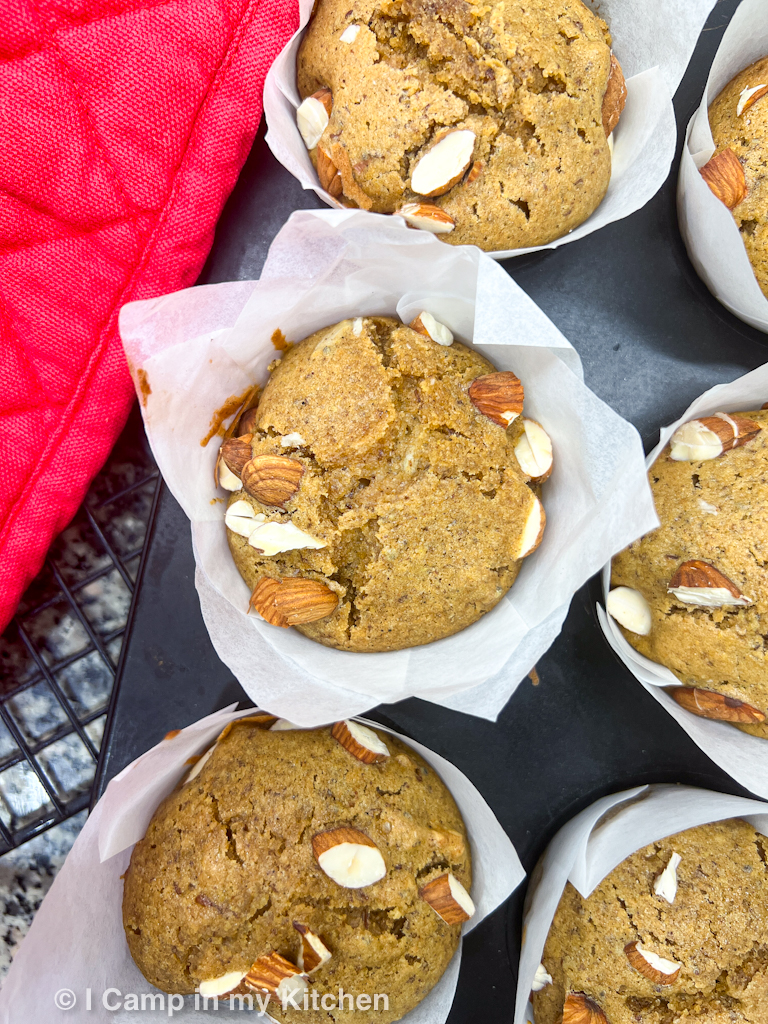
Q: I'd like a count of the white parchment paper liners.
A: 6